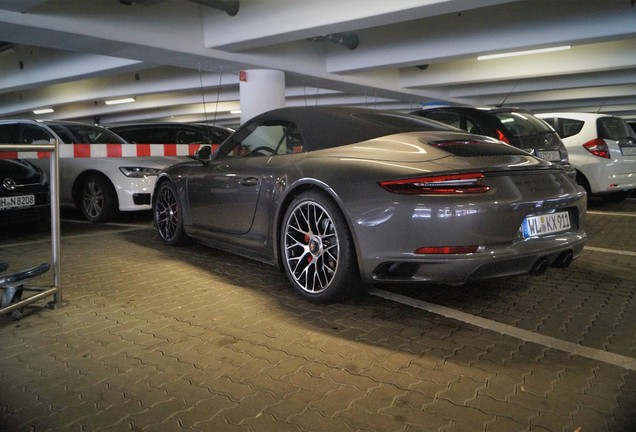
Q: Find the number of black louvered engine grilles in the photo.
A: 1